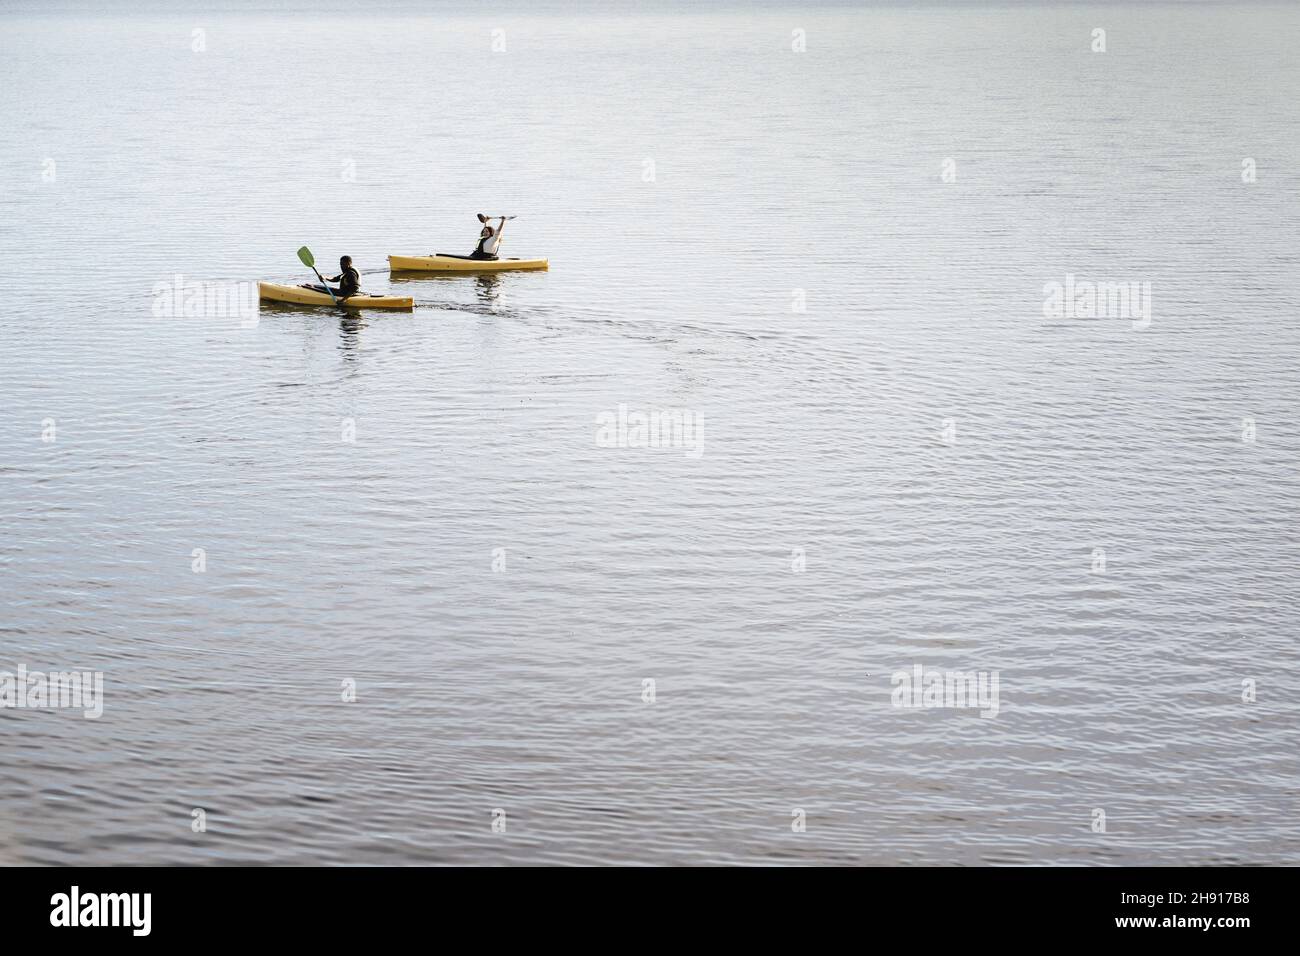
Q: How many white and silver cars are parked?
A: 0